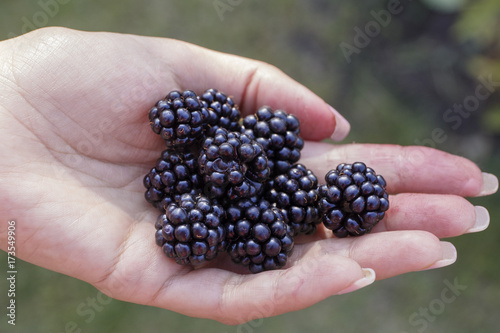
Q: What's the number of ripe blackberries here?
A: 9